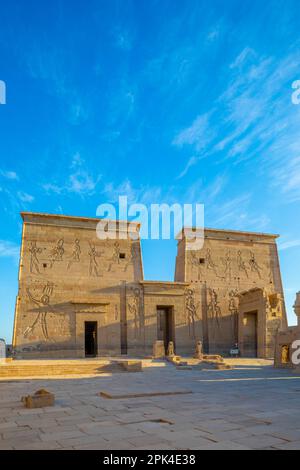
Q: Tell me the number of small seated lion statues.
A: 2